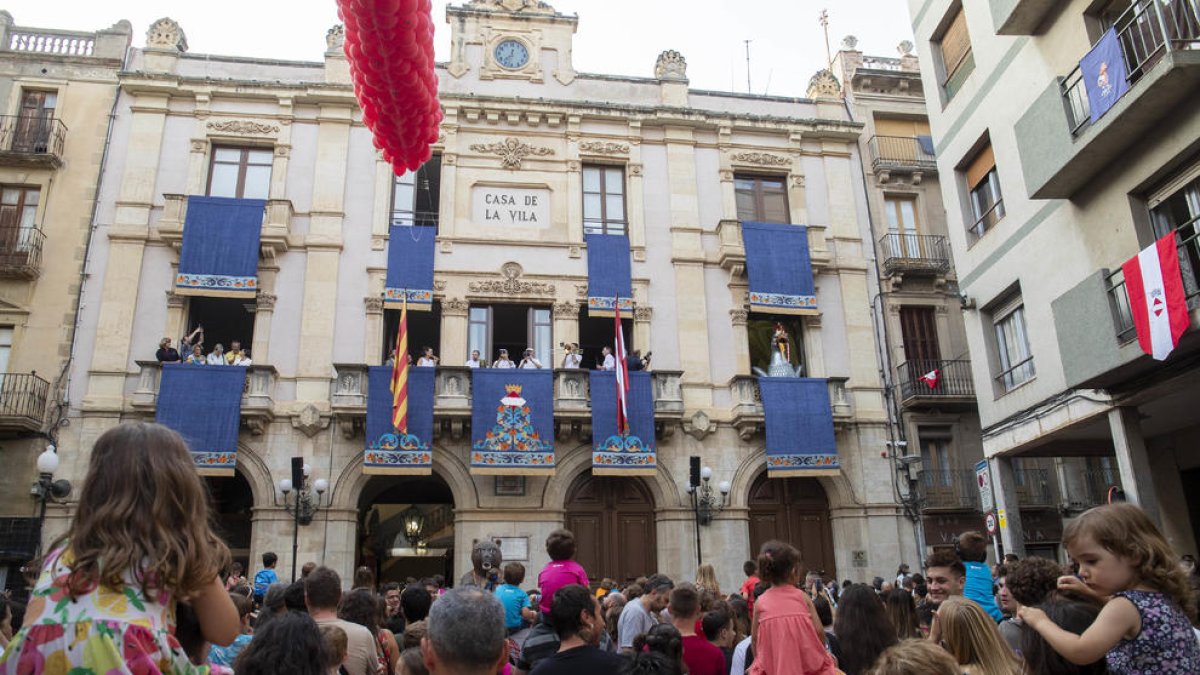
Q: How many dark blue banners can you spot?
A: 9